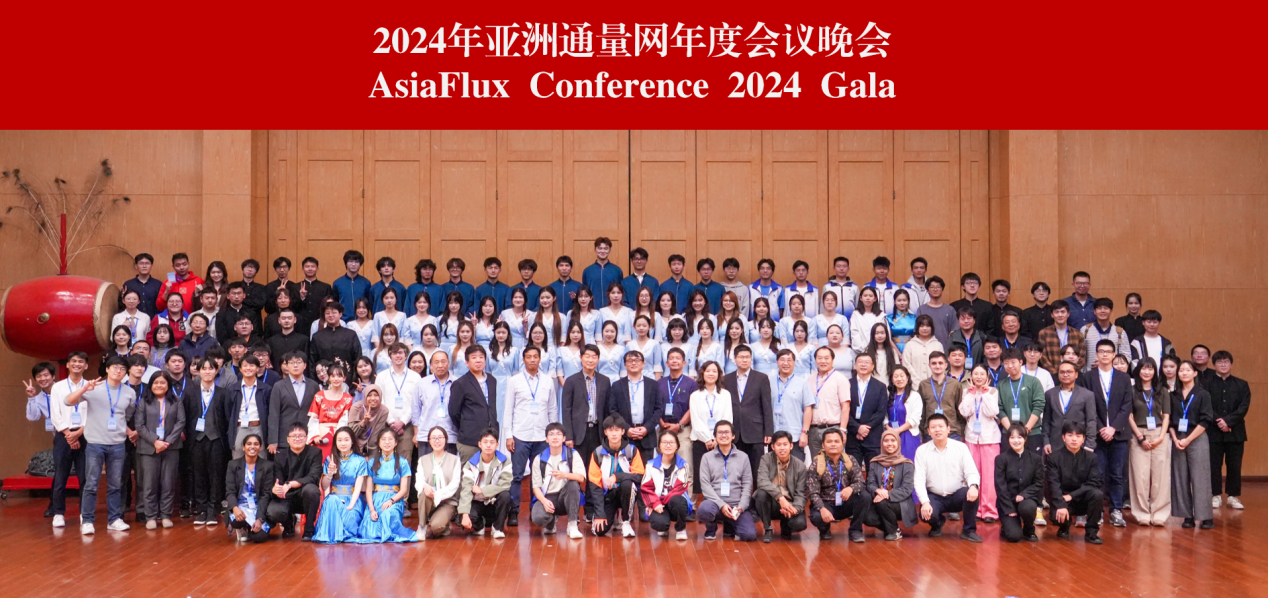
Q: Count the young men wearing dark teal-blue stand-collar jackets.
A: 11